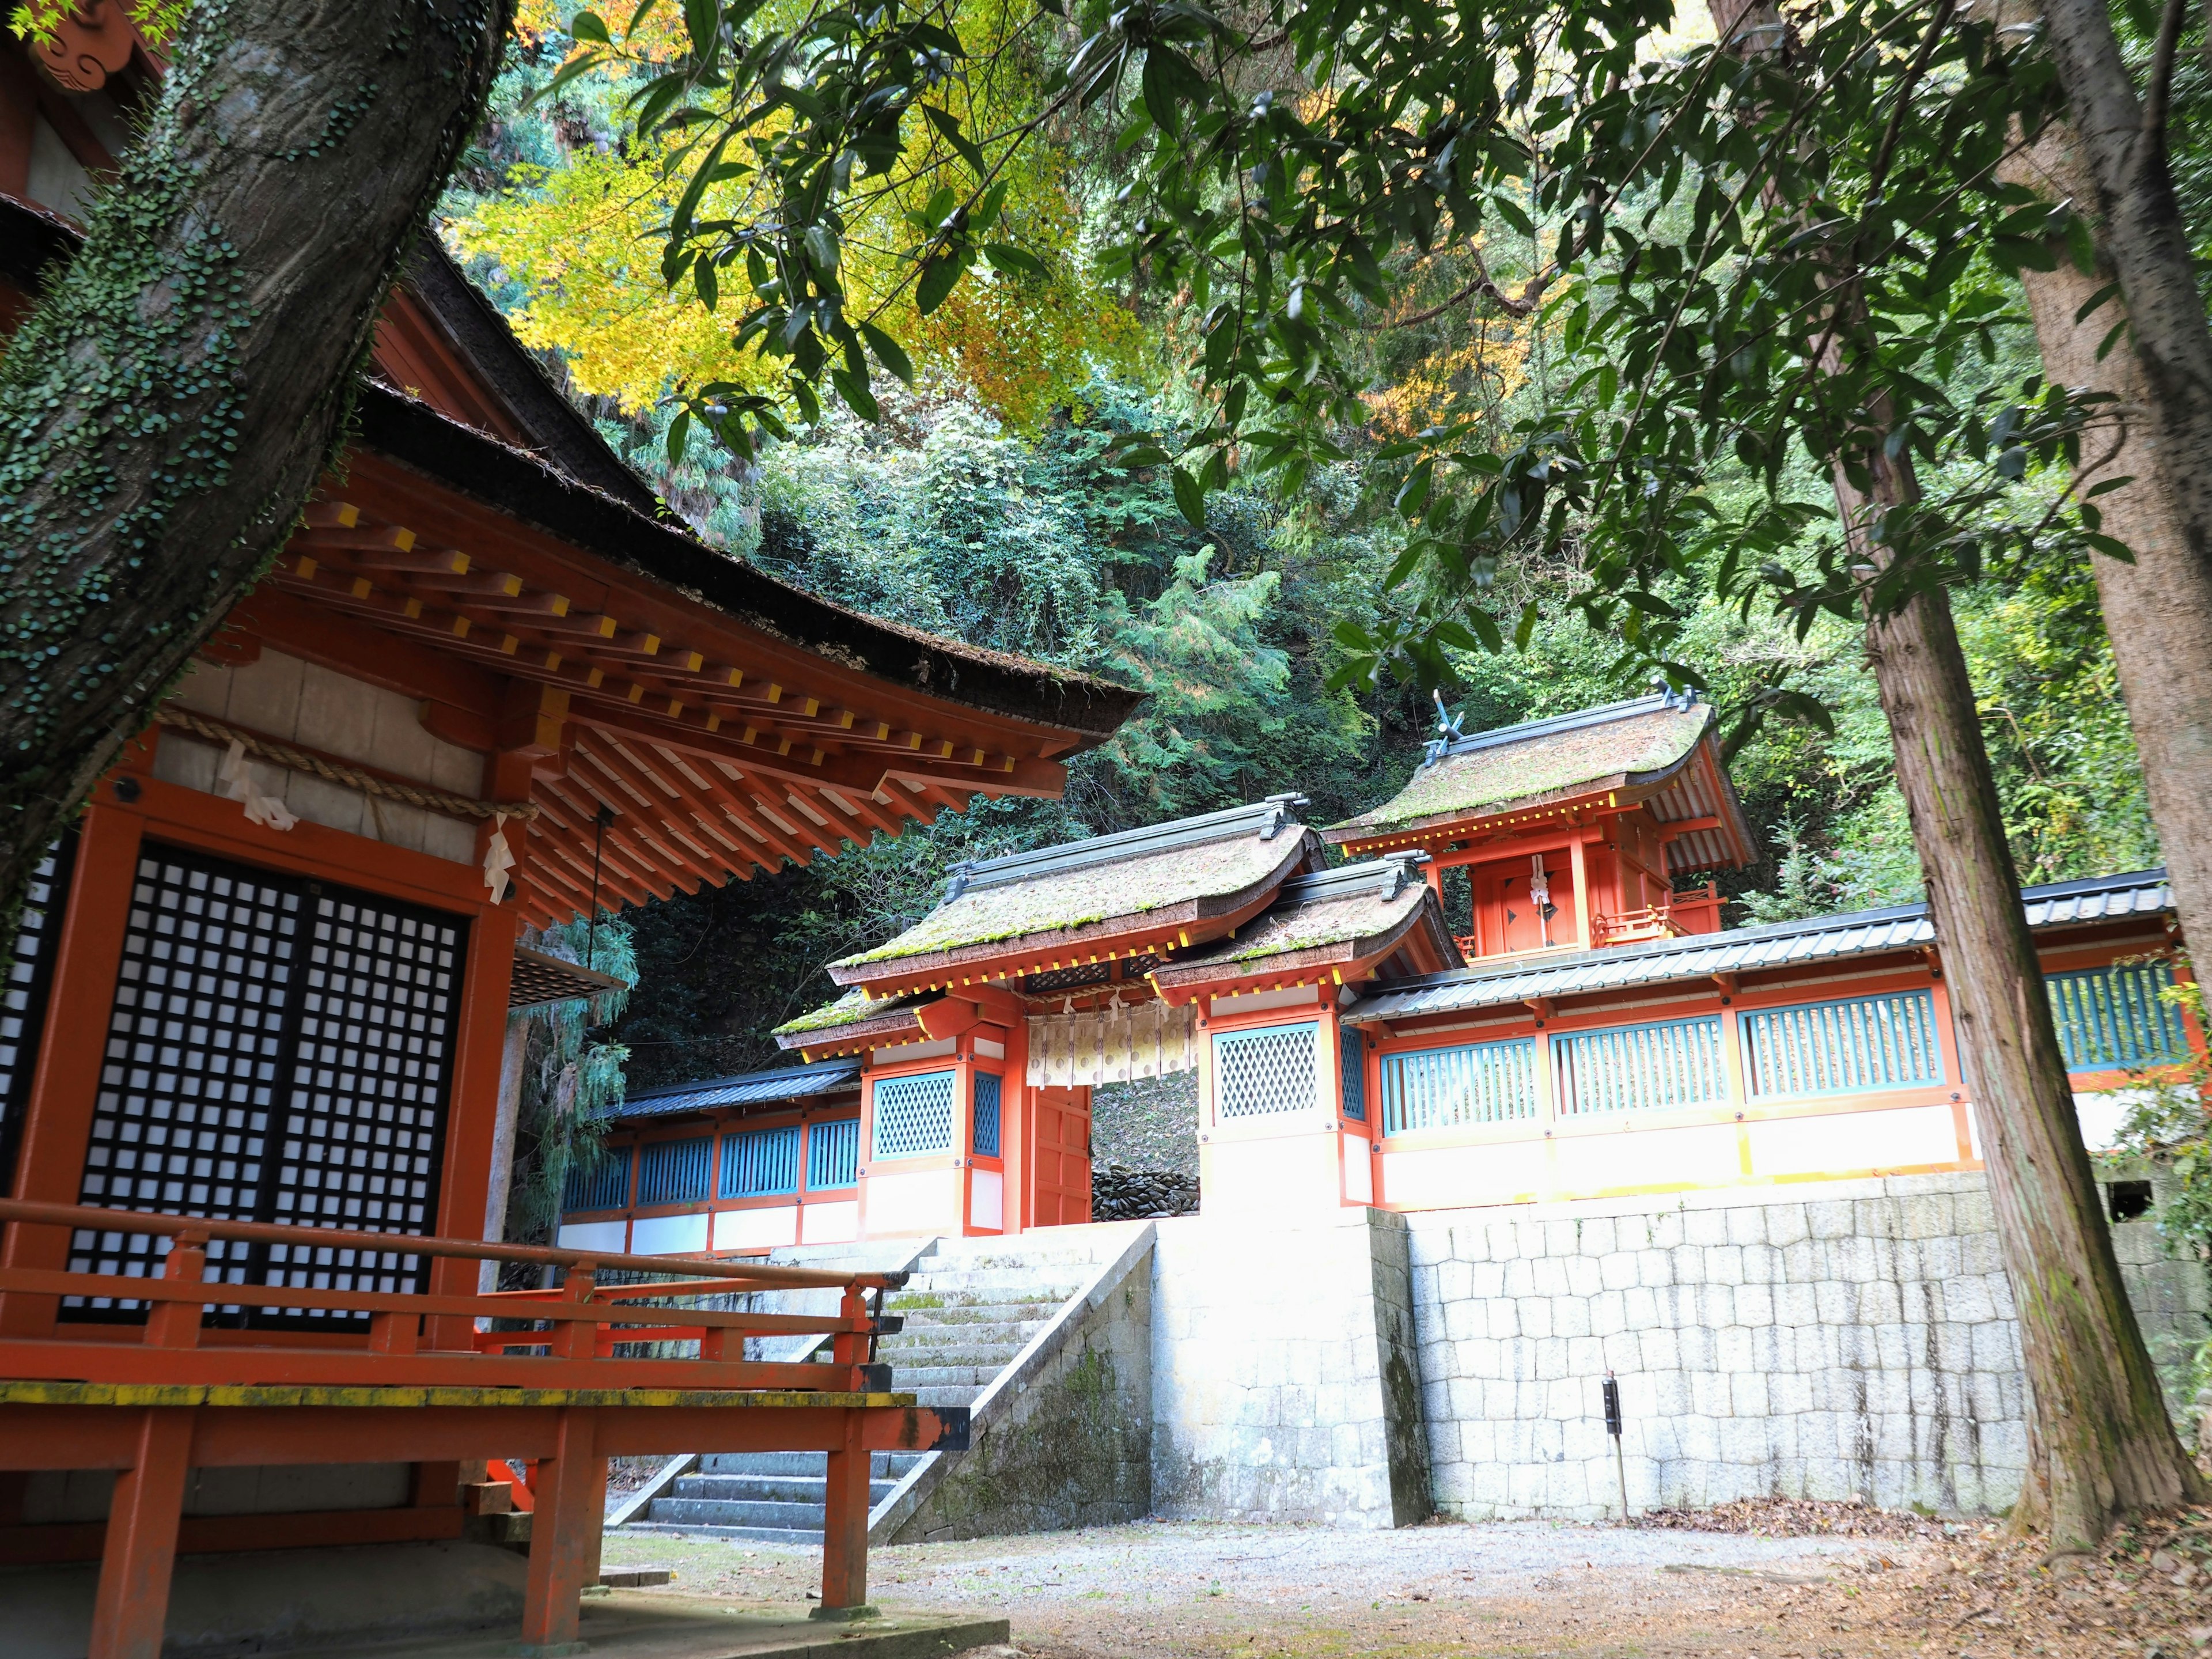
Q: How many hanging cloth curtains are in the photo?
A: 1